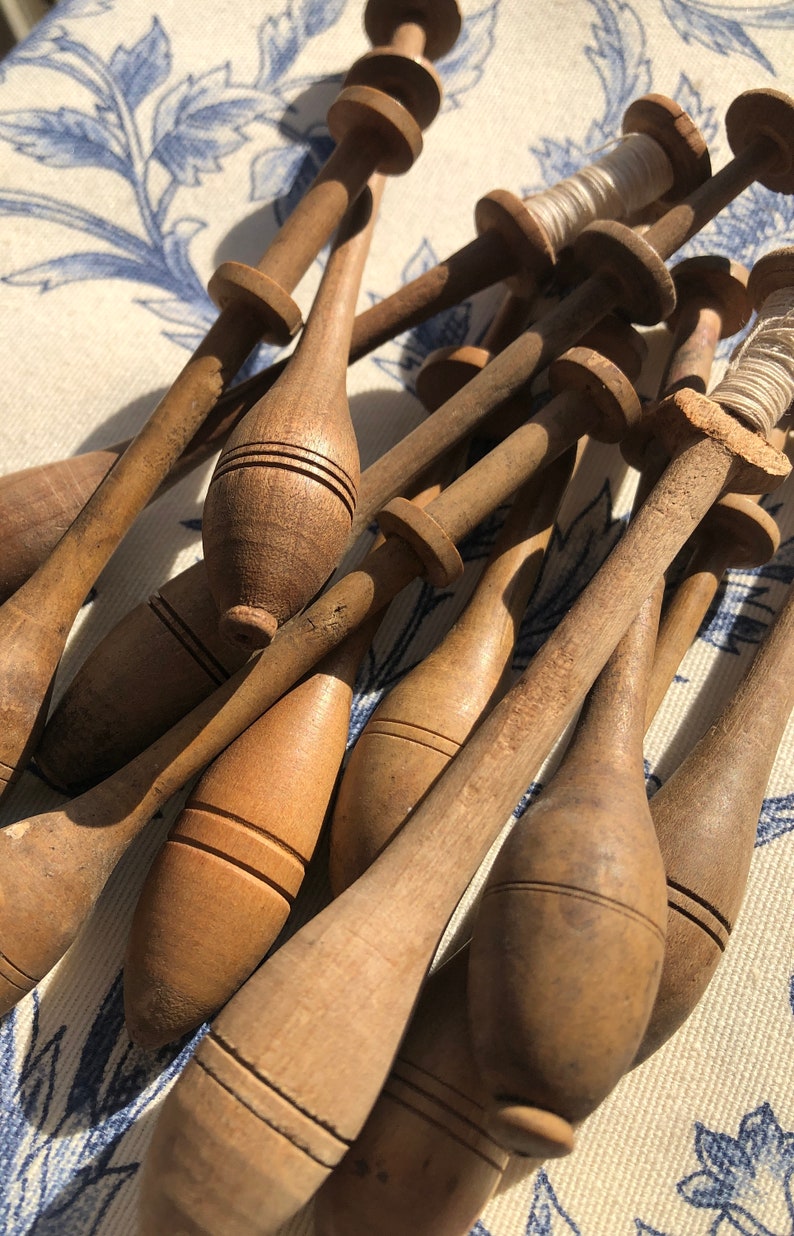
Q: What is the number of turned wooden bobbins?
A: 11